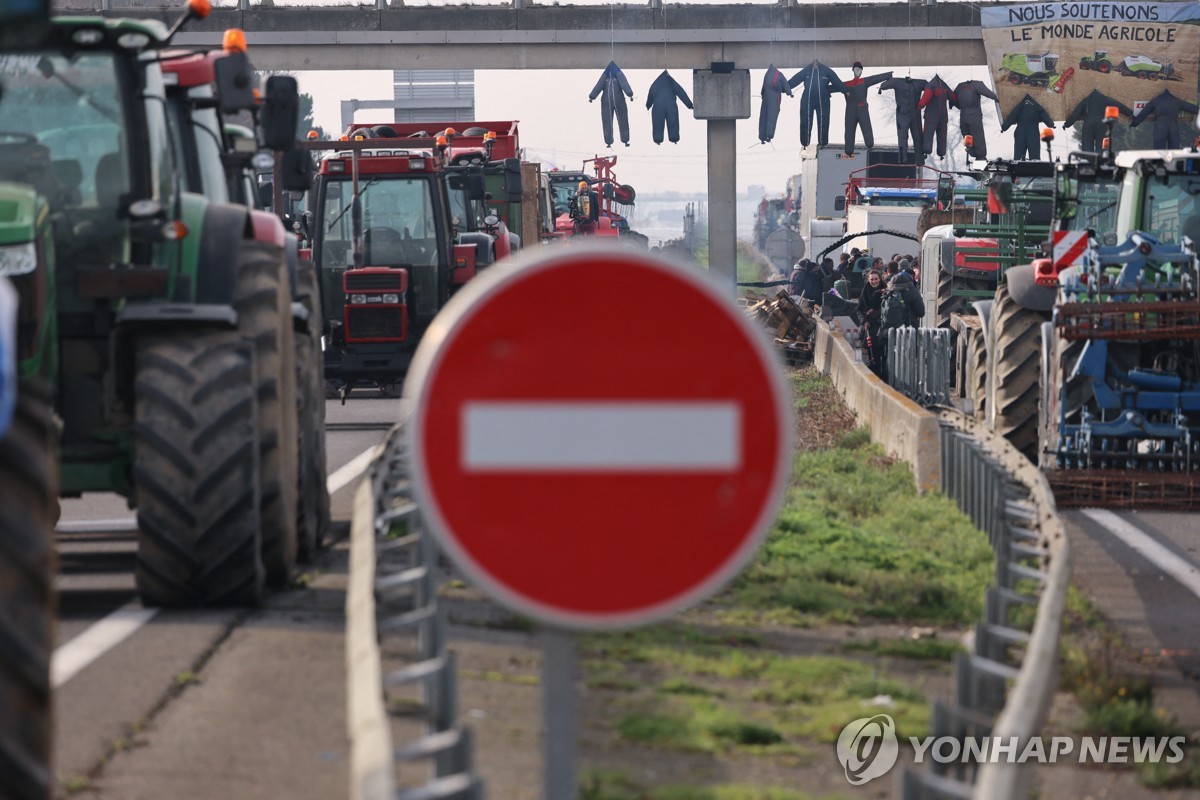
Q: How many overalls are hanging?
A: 11